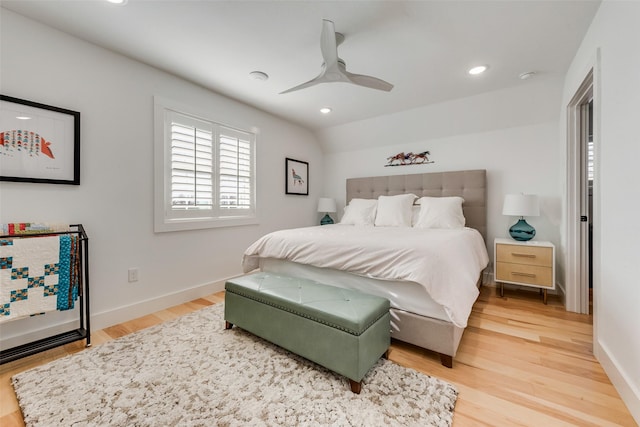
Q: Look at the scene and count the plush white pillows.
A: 3